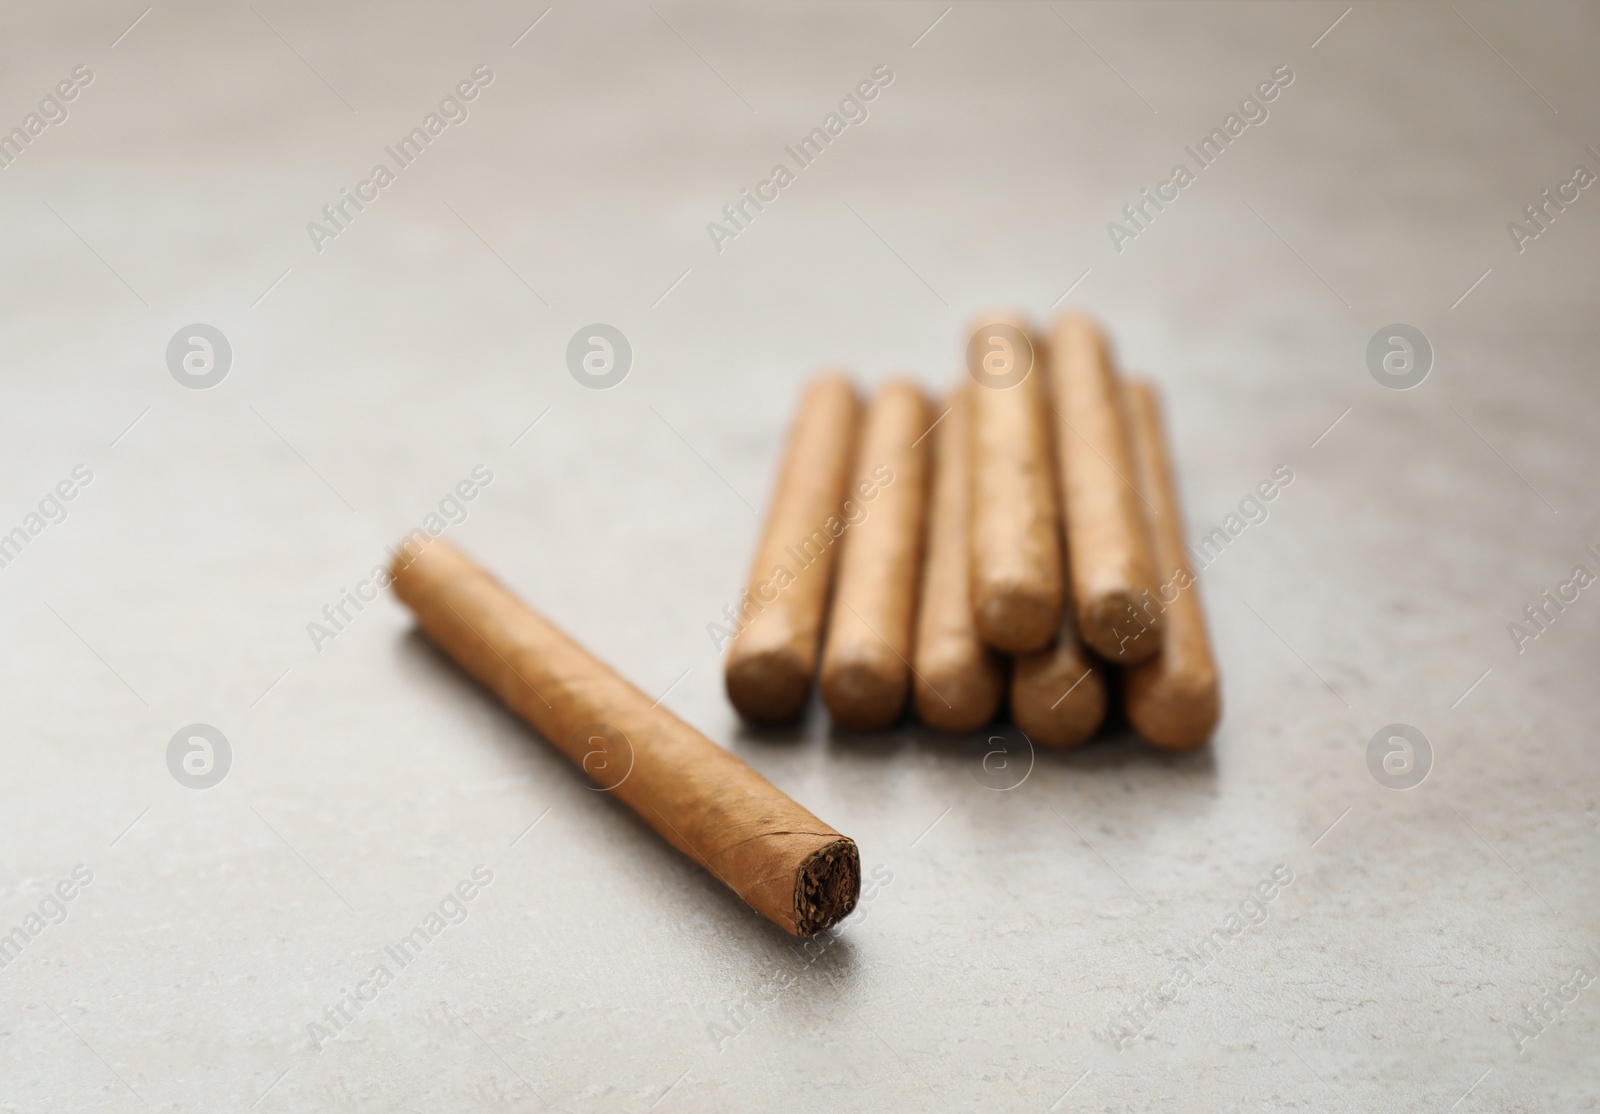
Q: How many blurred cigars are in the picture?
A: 7